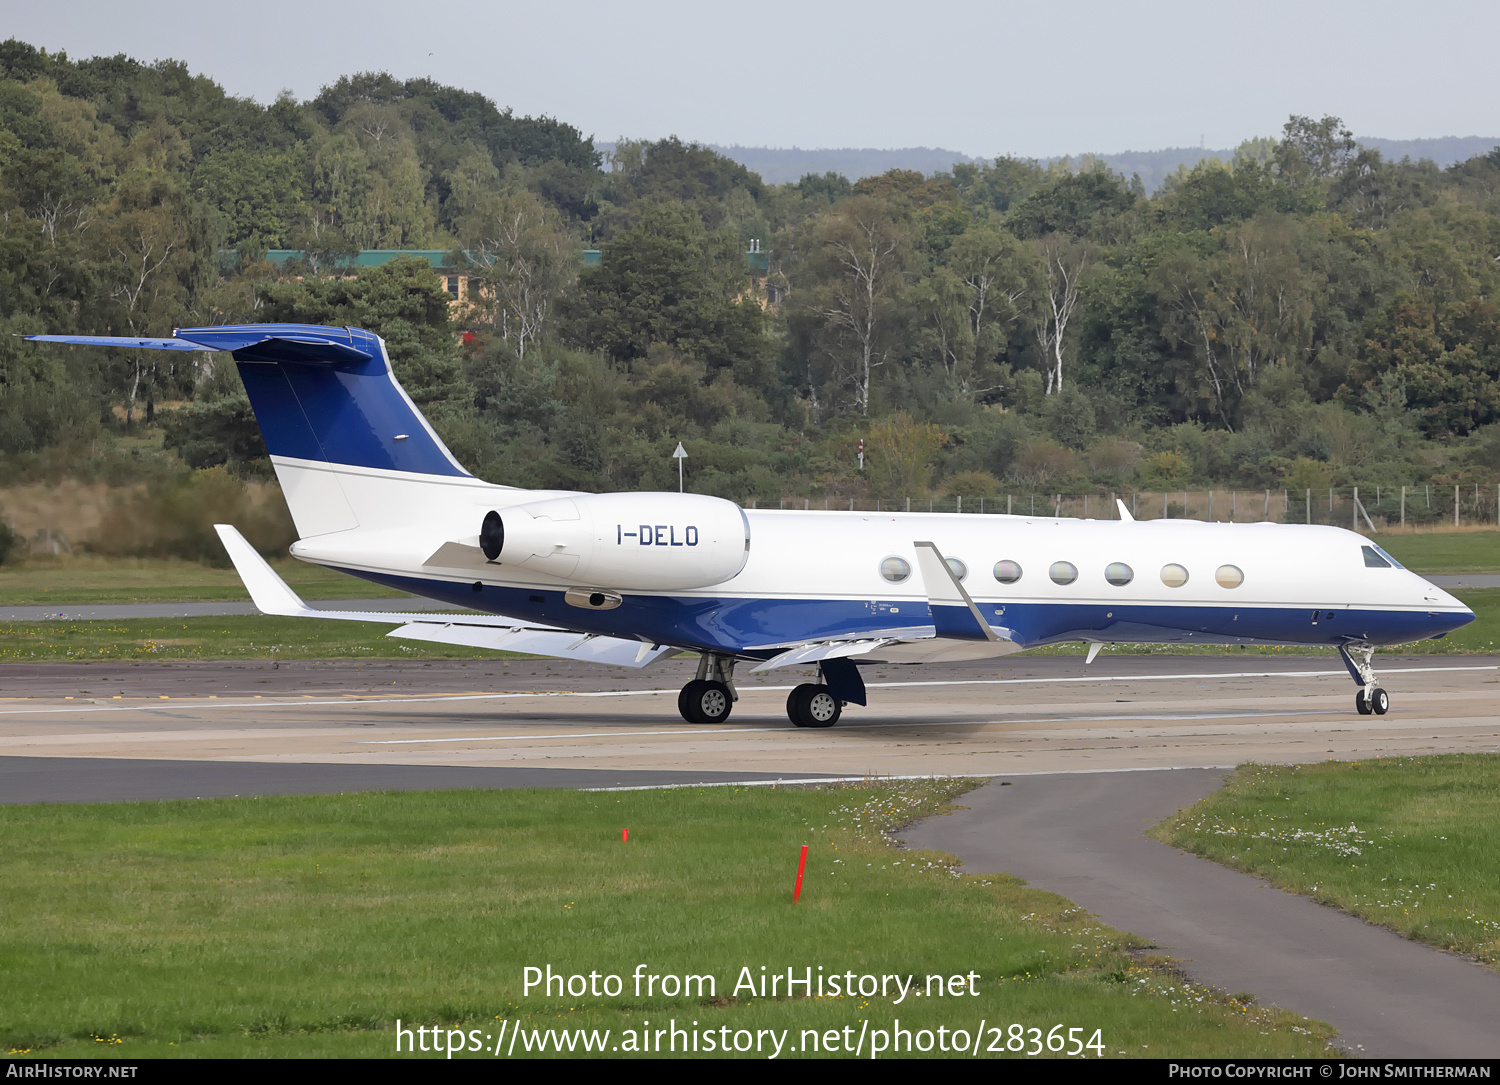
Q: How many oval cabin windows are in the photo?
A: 7